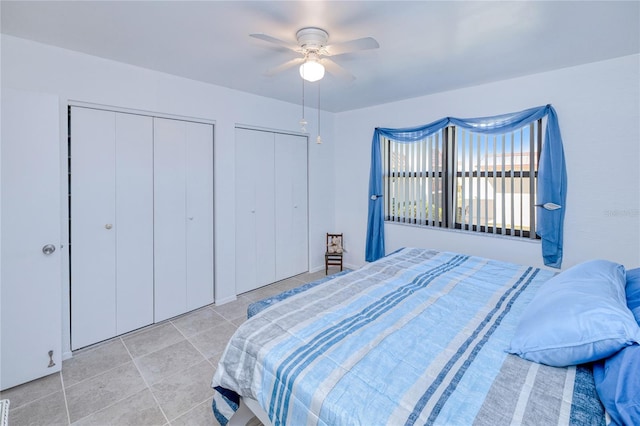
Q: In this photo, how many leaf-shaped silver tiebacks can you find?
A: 2